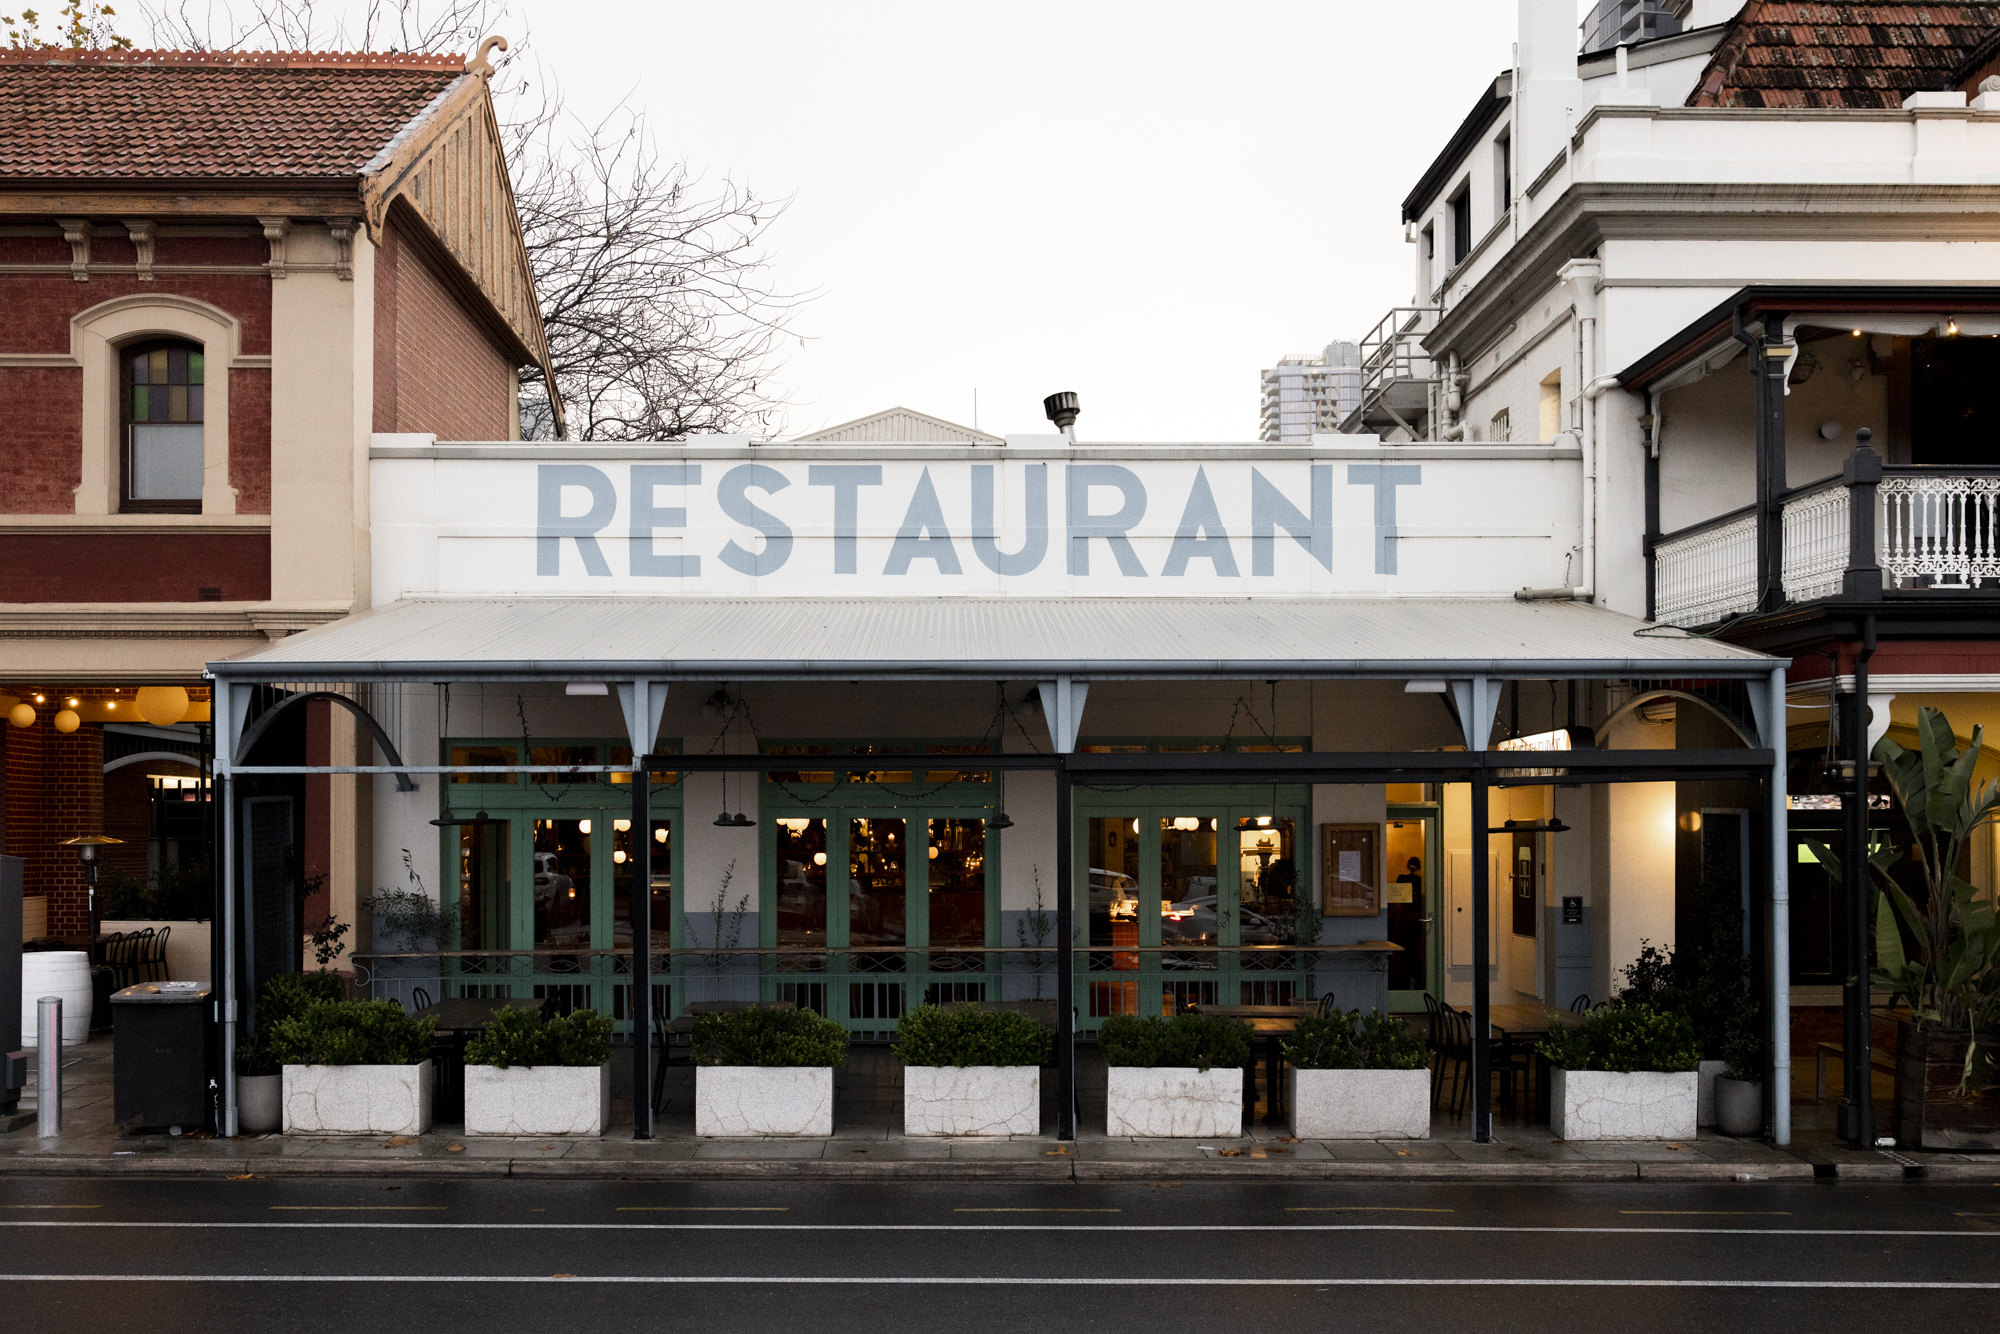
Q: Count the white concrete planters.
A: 7